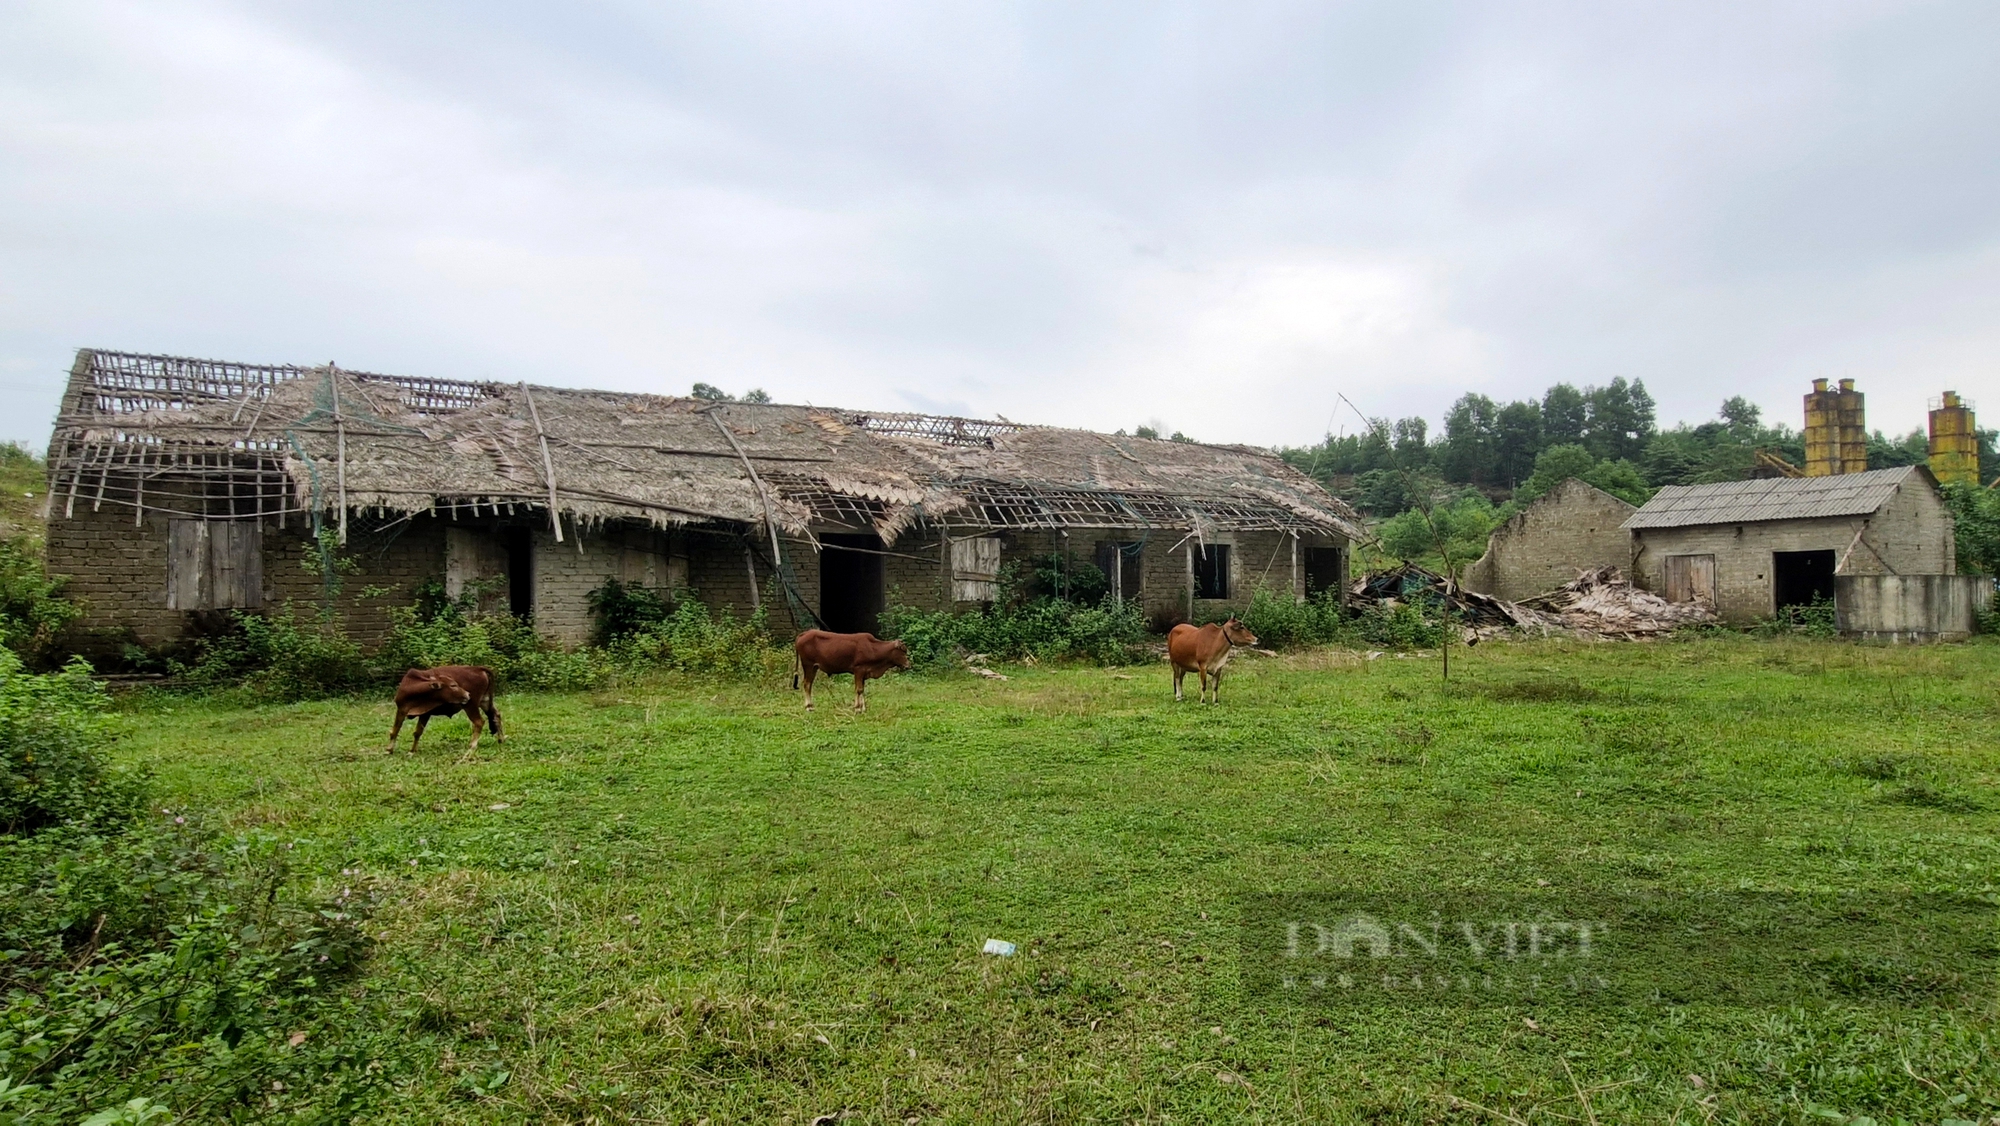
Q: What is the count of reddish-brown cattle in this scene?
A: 3